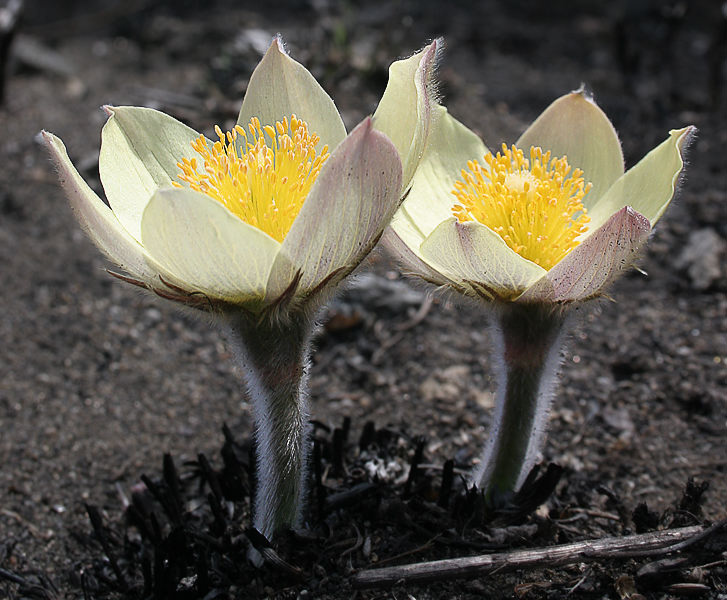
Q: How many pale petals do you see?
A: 12